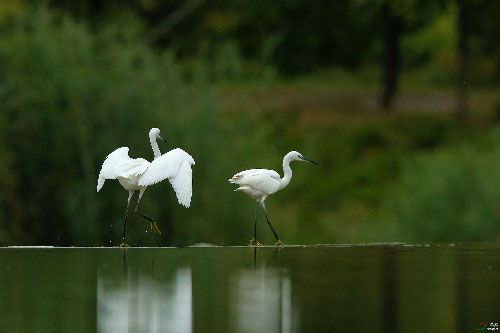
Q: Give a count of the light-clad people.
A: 0